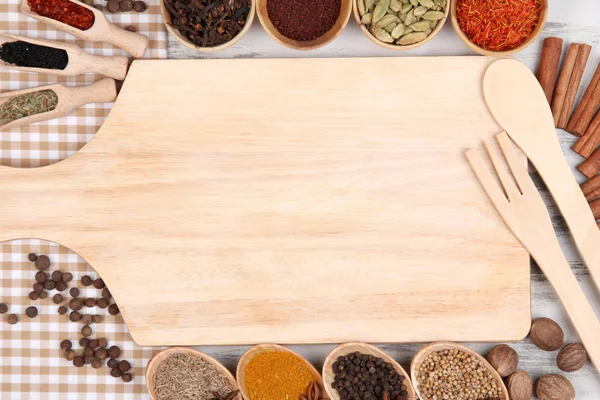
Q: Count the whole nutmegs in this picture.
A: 5